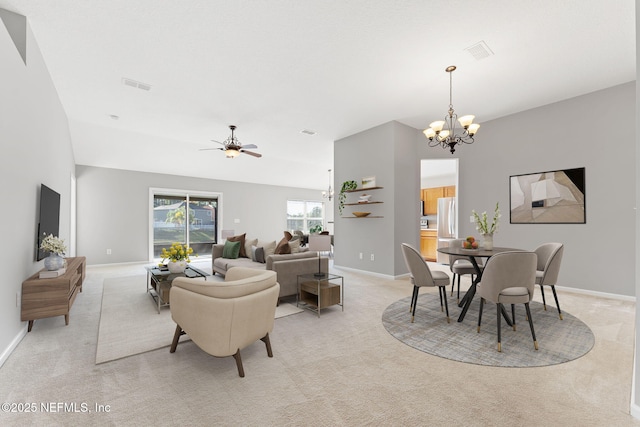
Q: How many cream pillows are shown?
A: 3